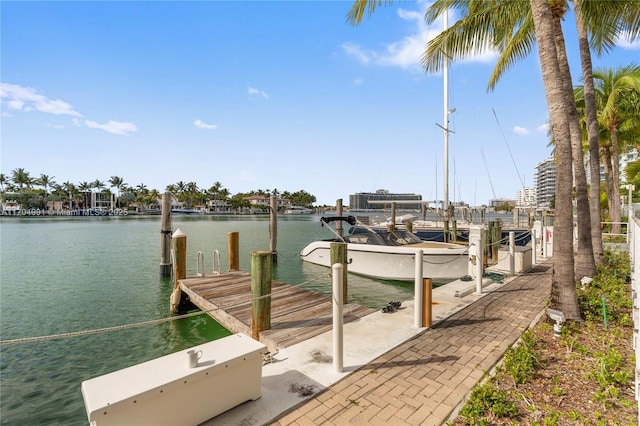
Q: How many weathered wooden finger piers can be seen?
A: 1